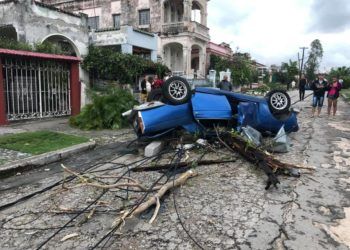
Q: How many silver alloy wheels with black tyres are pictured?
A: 2